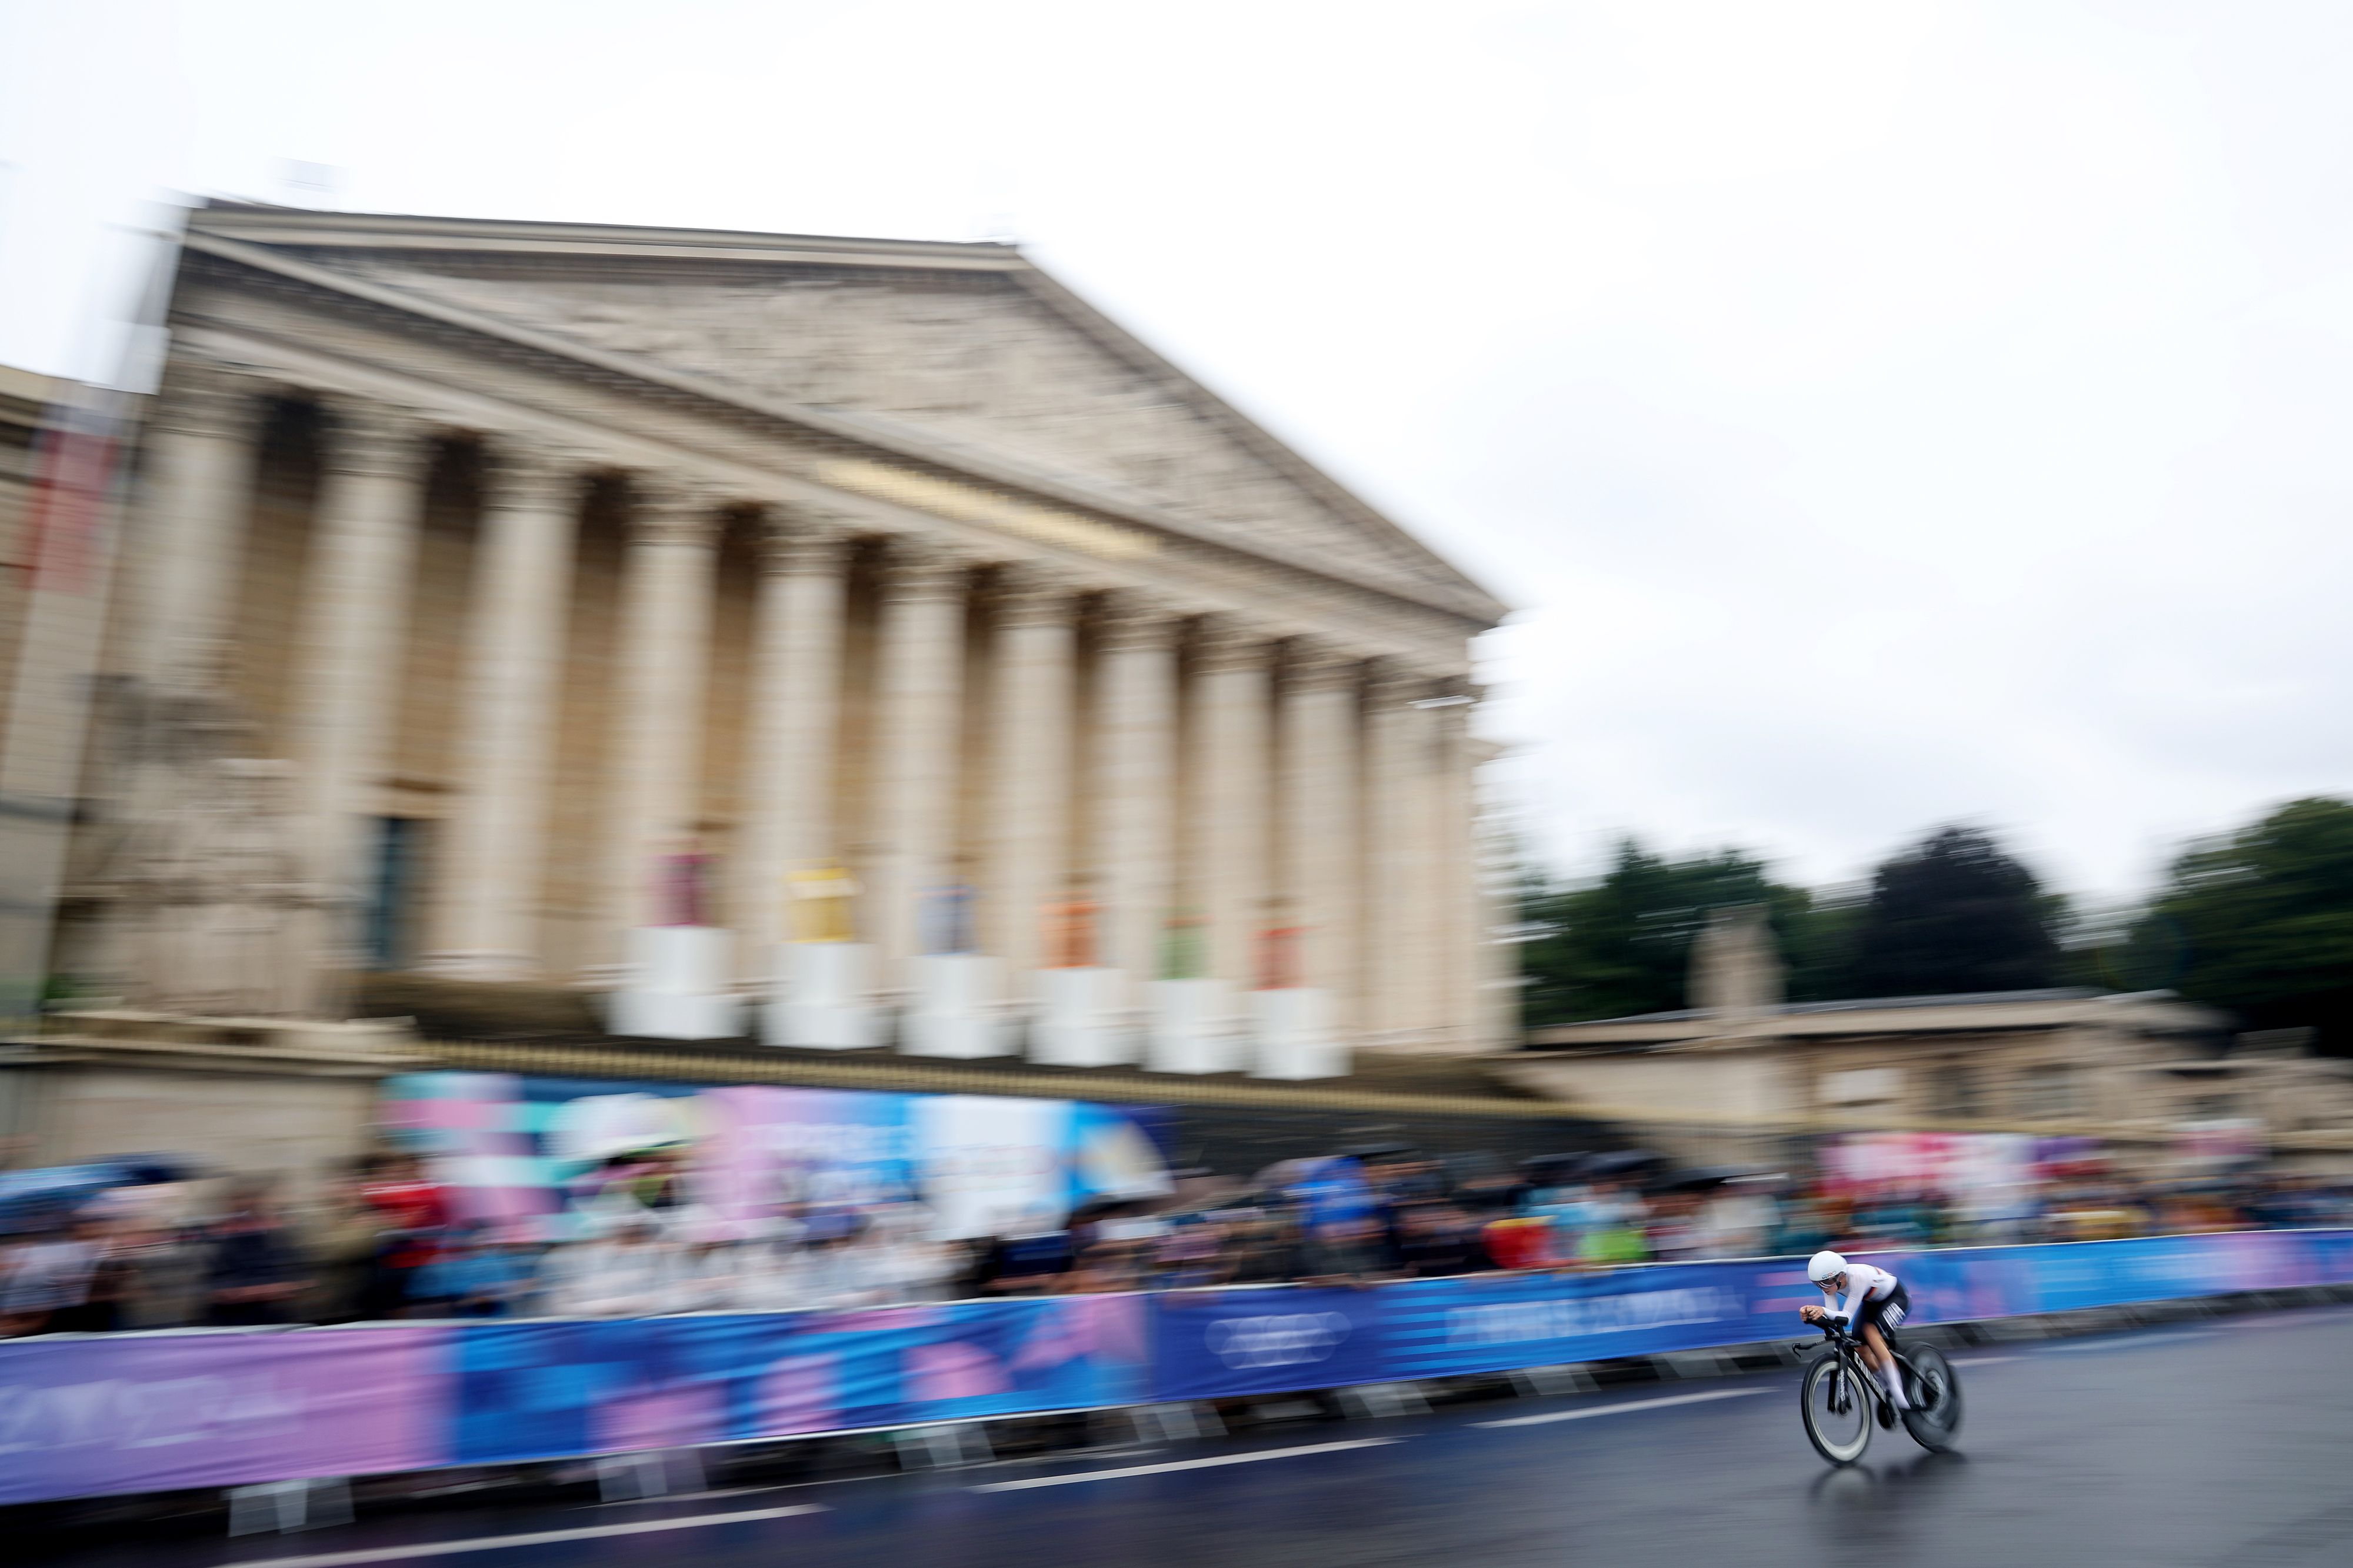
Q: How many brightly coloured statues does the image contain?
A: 6